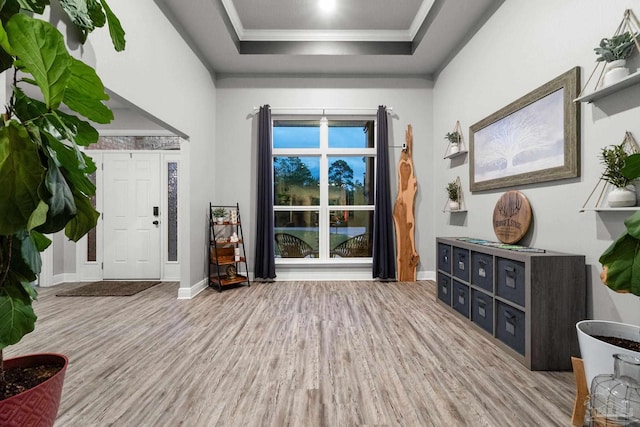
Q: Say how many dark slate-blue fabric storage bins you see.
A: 8